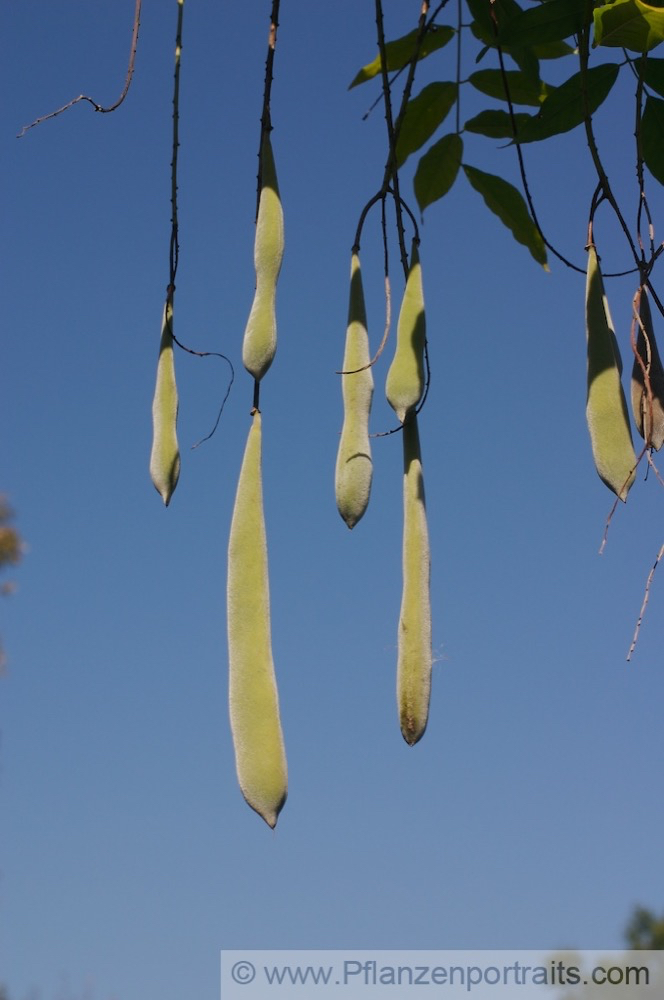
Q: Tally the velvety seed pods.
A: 8